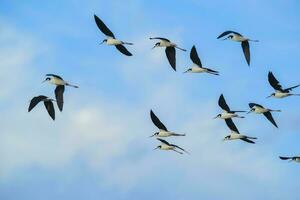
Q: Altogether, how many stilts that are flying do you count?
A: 13